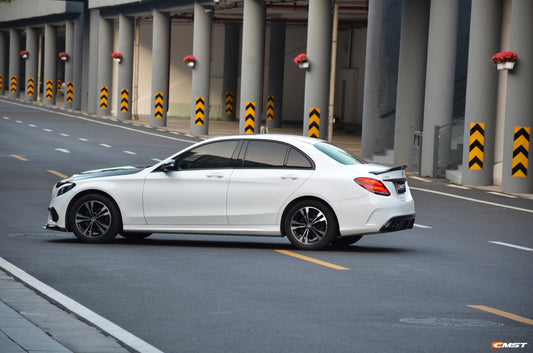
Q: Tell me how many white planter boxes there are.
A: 6